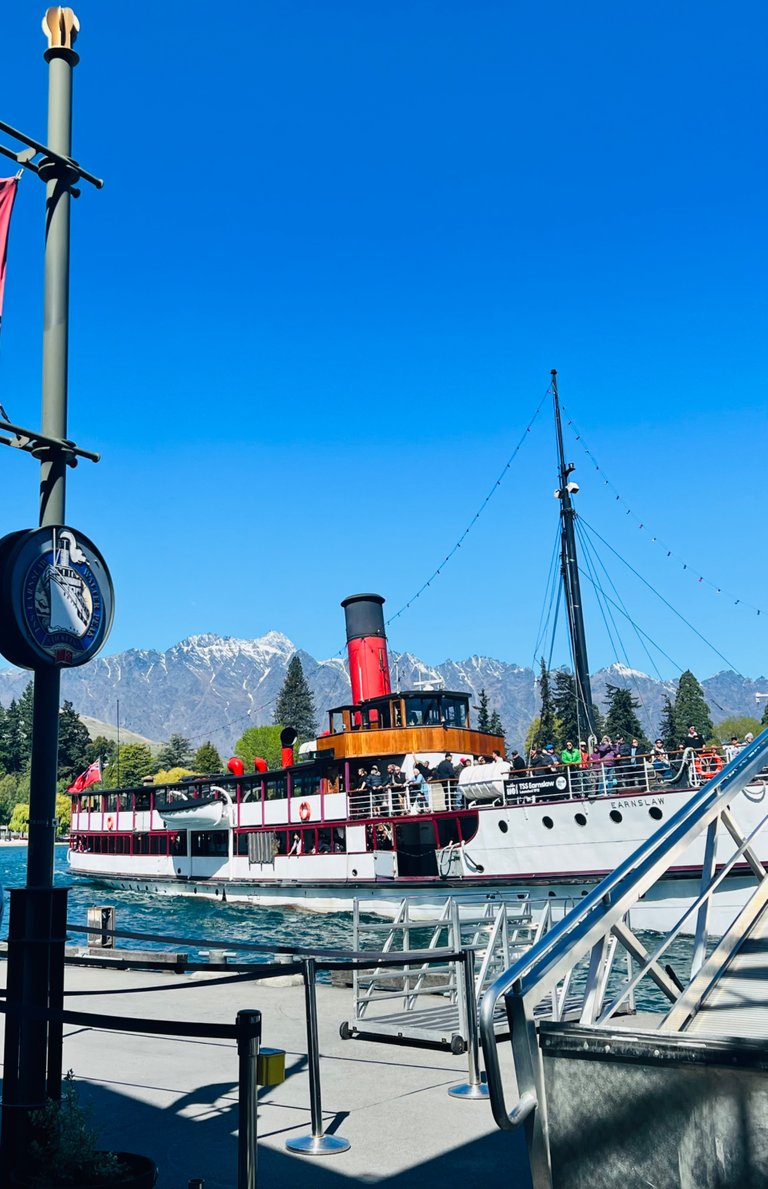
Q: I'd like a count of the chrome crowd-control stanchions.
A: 3